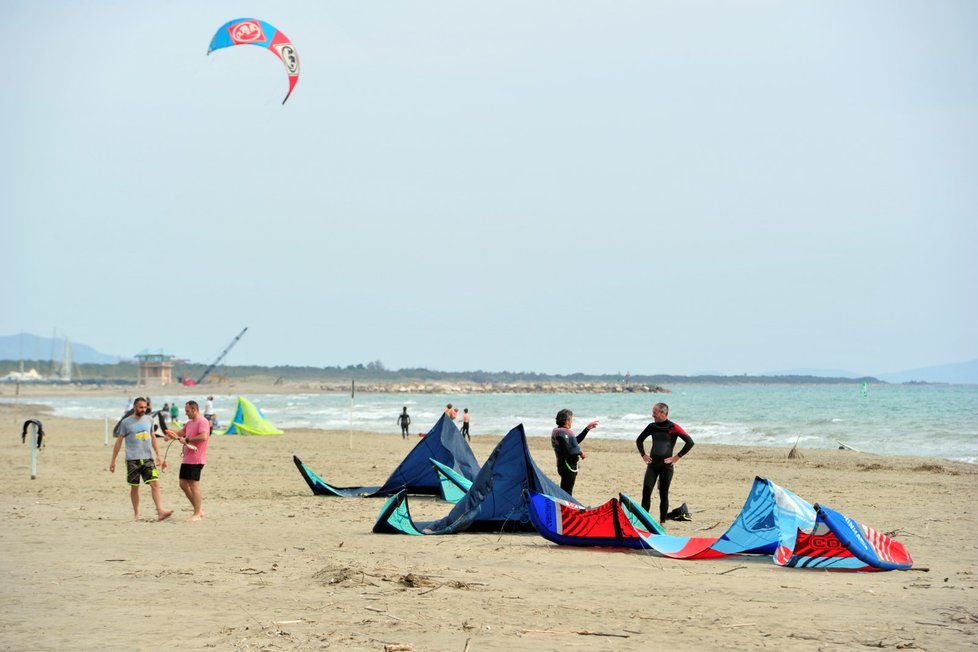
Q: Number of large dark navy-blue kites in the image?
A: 2